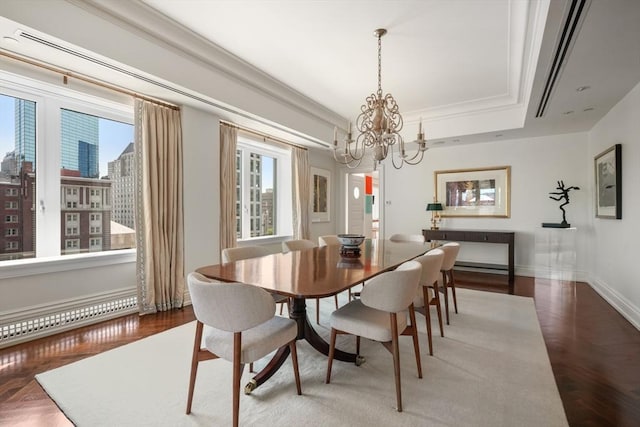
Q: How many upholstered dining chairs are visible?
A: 8